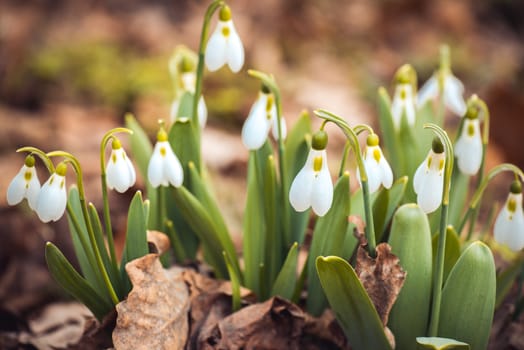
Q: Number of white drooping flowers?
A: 14